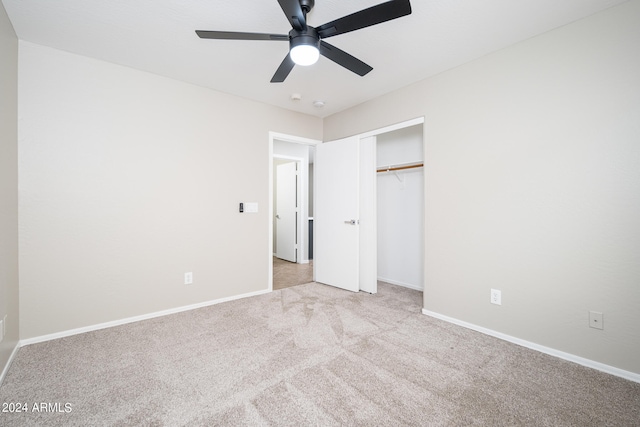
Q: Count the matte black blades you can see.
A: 5